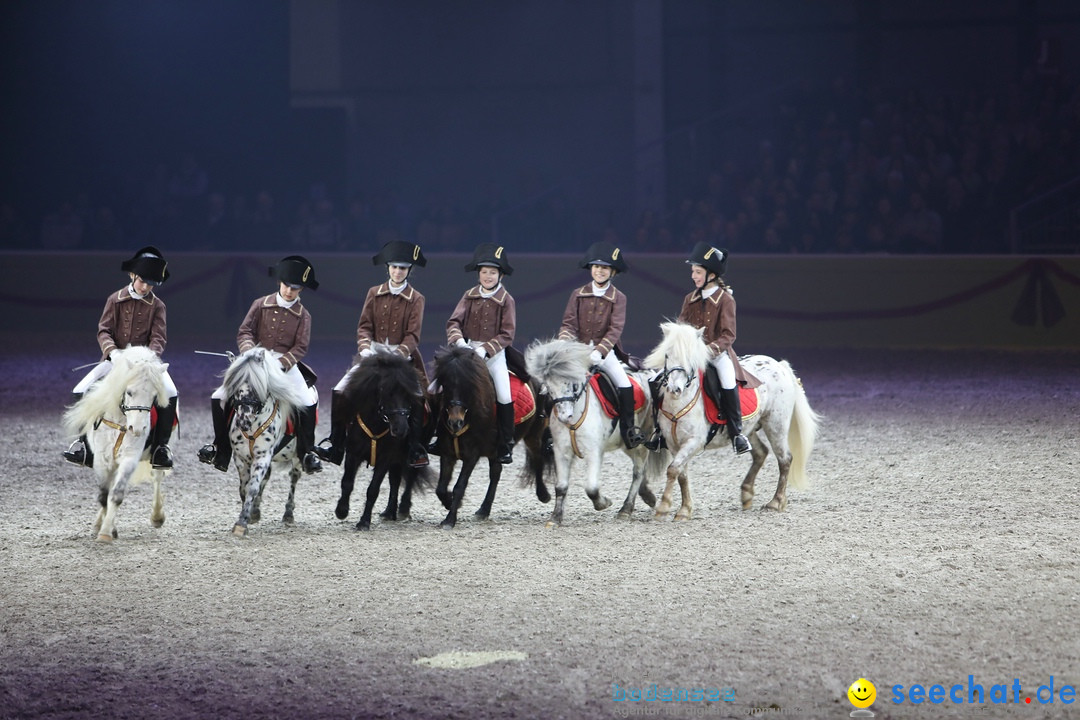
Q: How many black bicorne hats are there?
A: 6